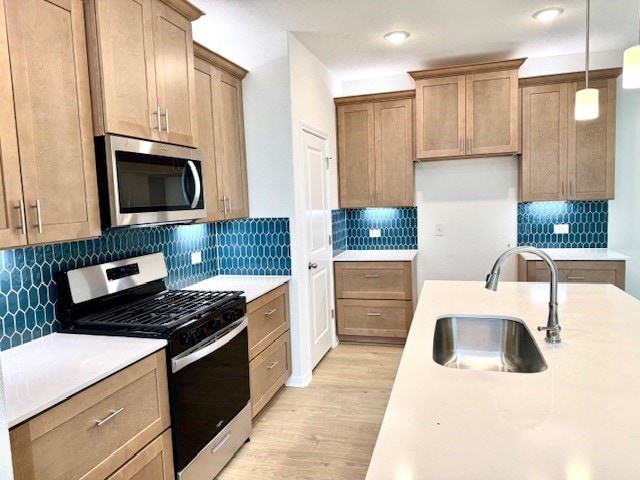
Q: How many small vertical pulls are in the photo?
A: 12